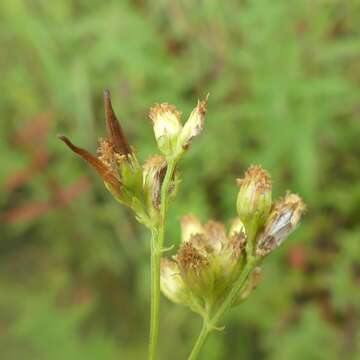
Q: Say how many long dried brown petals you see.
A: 2